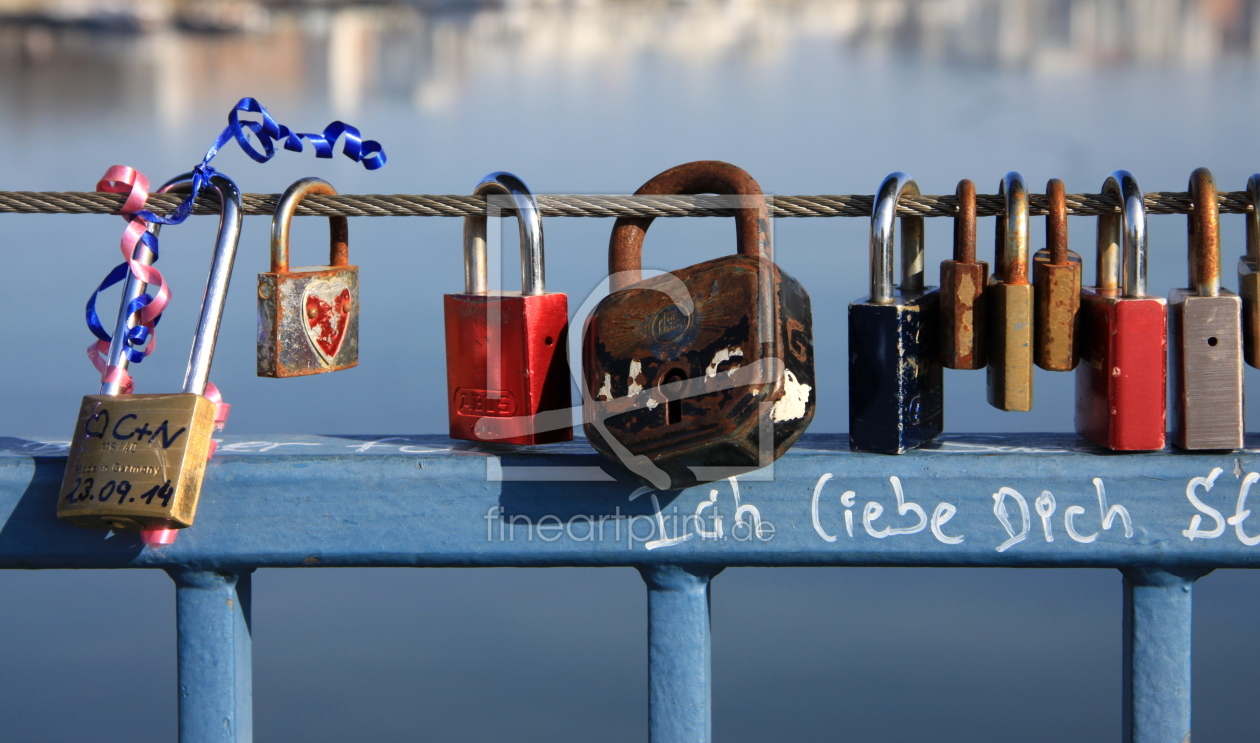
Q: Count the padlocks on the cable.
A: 11